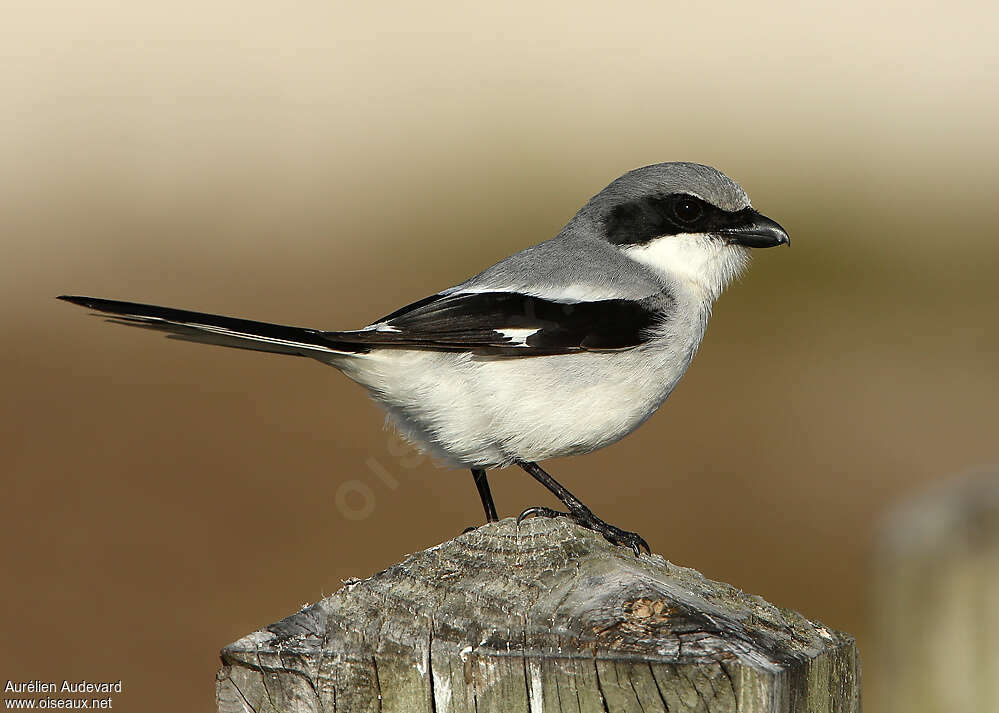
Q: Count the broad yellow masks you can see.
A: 0